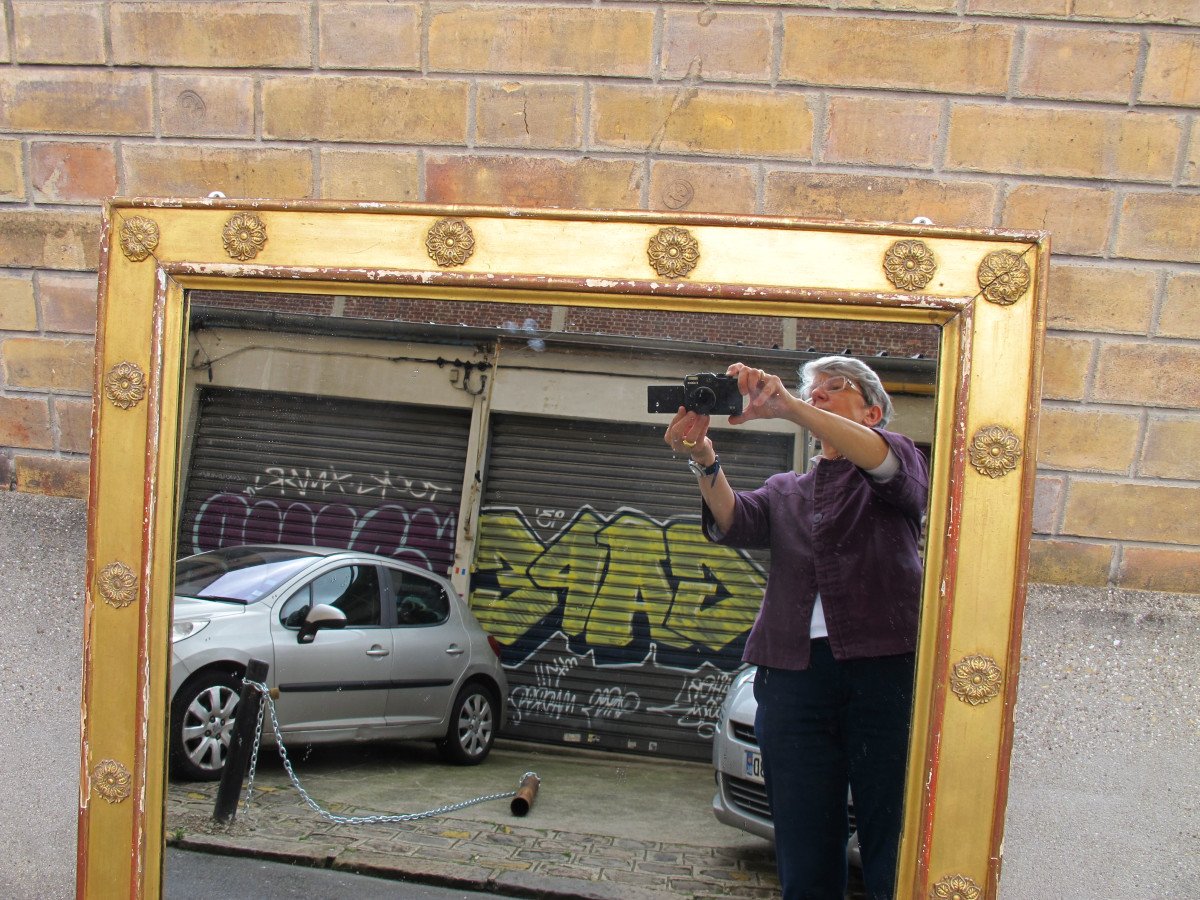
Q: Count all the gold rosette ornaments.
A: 12